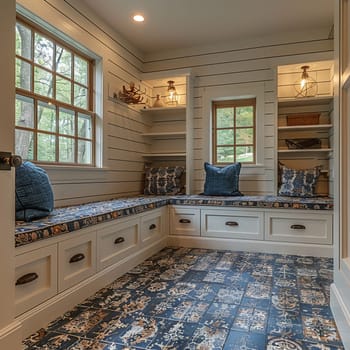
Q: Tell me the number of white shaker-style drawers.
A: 7